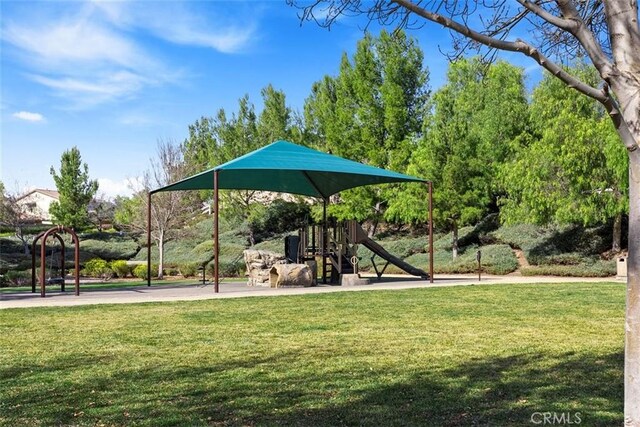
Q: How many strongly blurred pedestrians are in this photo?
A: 0